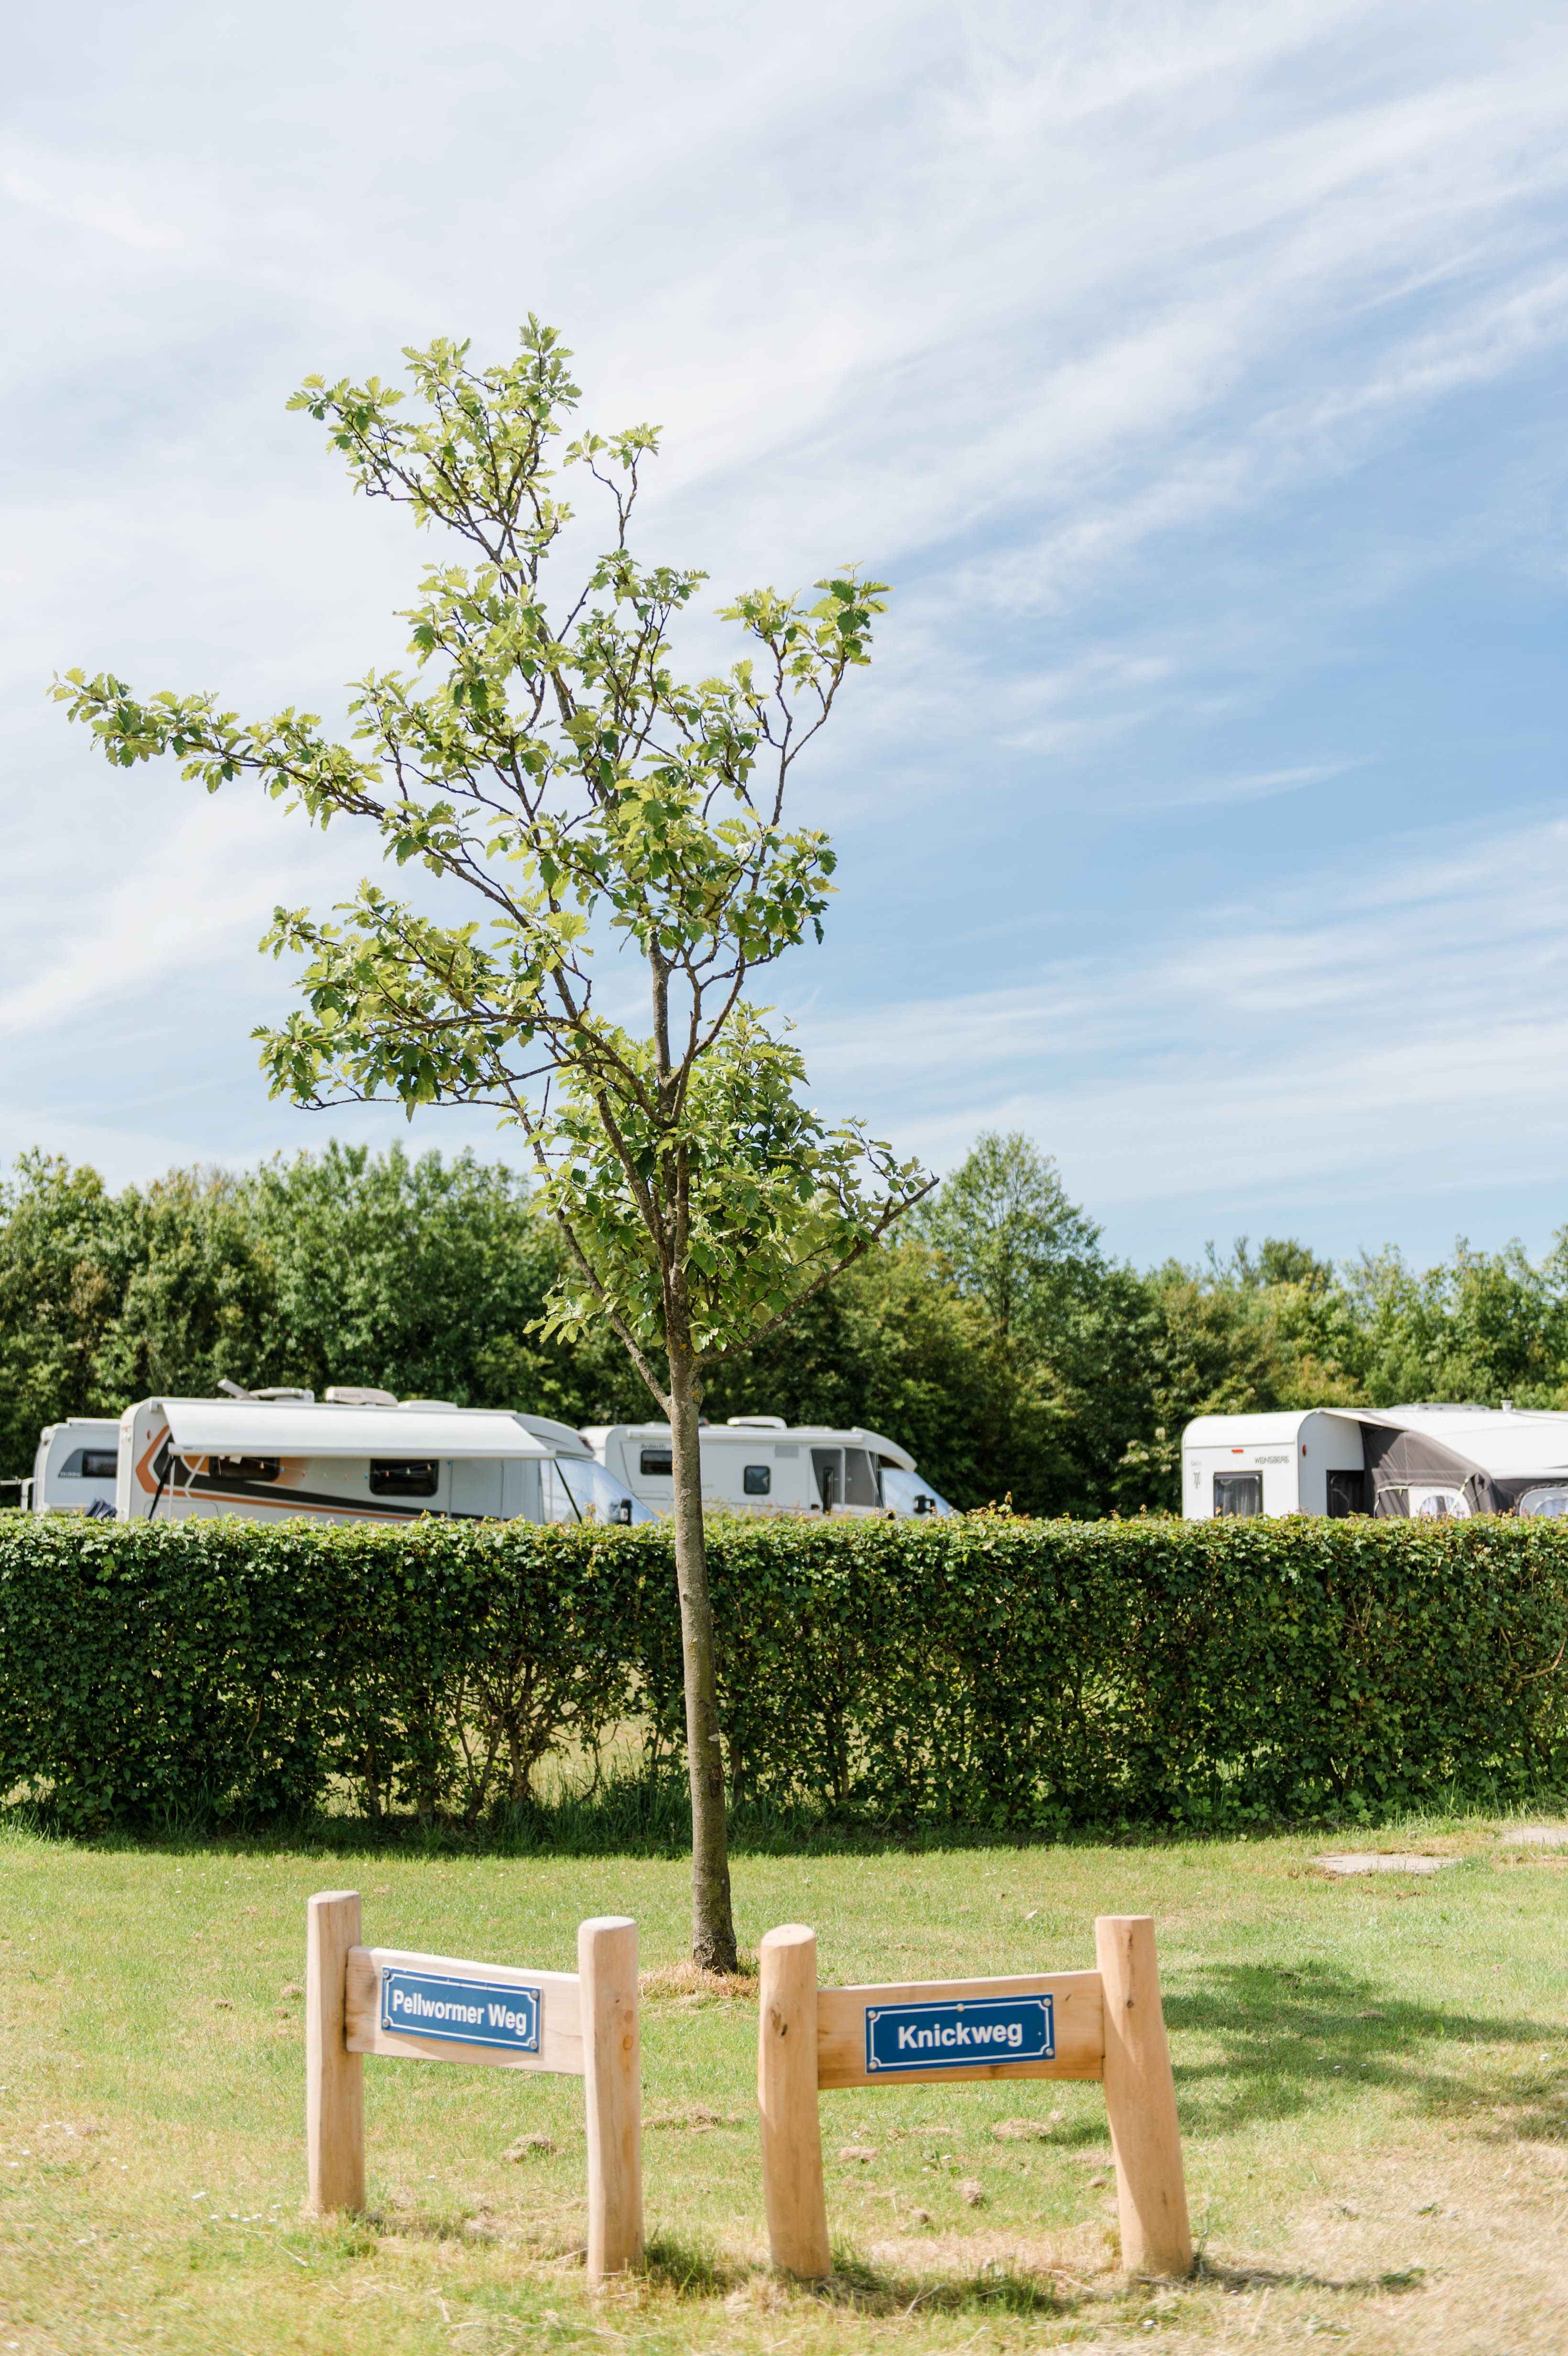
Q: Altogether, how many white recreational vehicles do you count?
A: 4